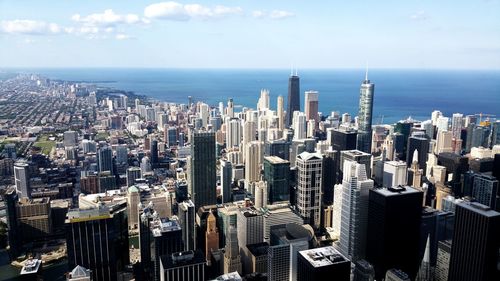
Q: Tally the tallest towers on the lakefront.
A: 2